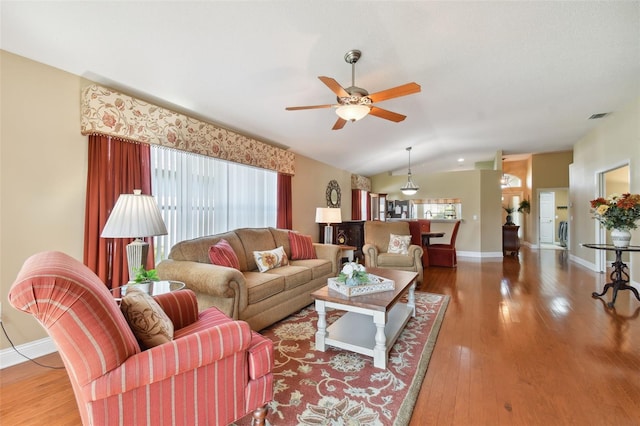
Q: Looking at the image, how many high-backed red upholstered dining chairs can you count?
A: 3